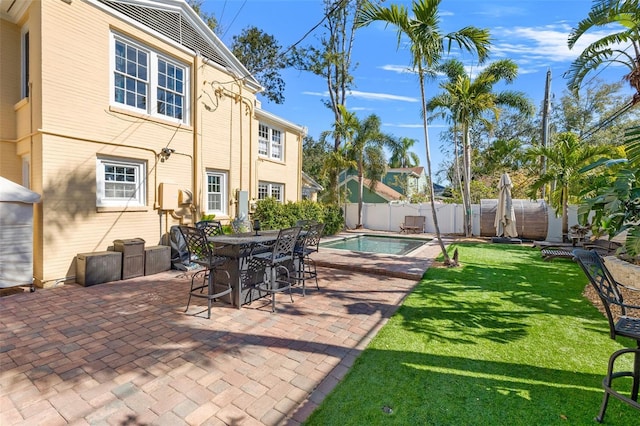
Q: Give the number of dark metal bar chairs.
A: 7